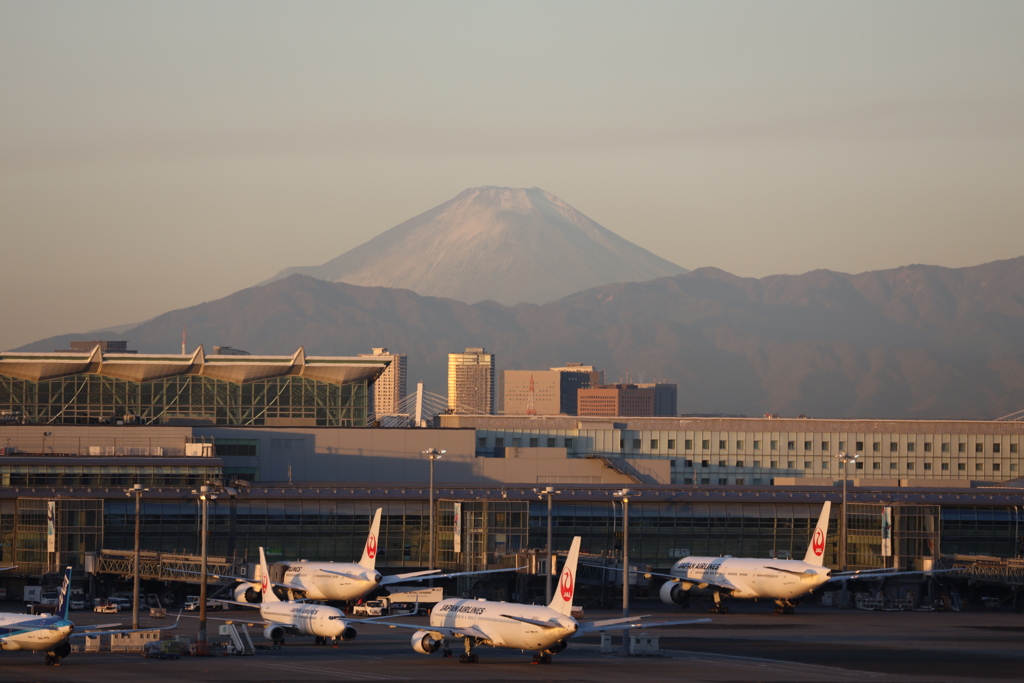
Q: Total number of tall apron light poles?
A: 6